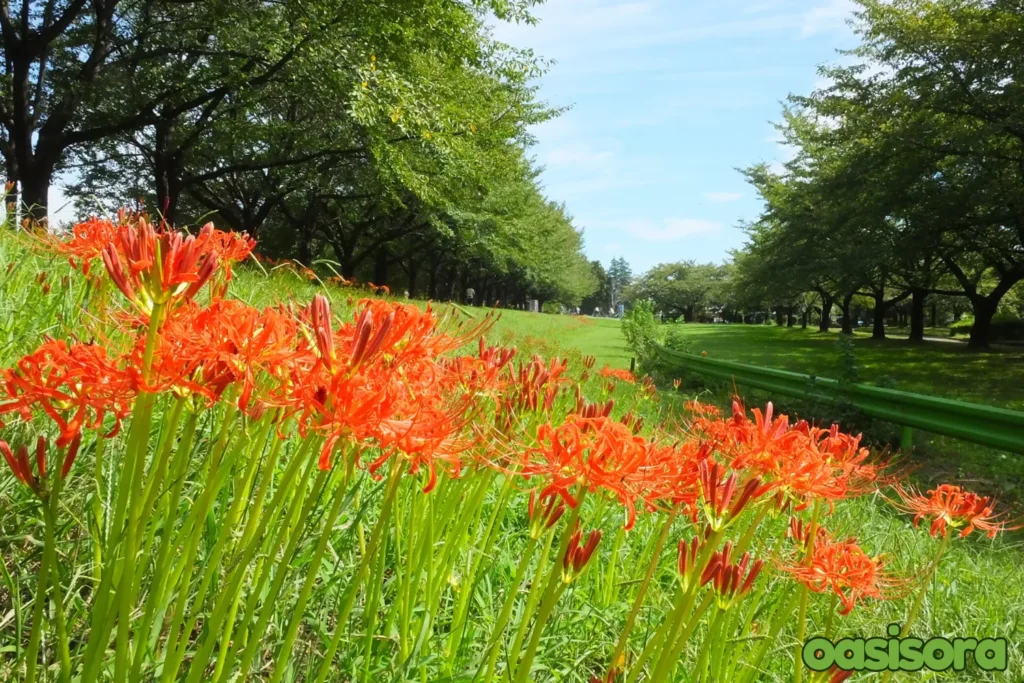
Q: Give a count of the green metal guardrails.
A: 1